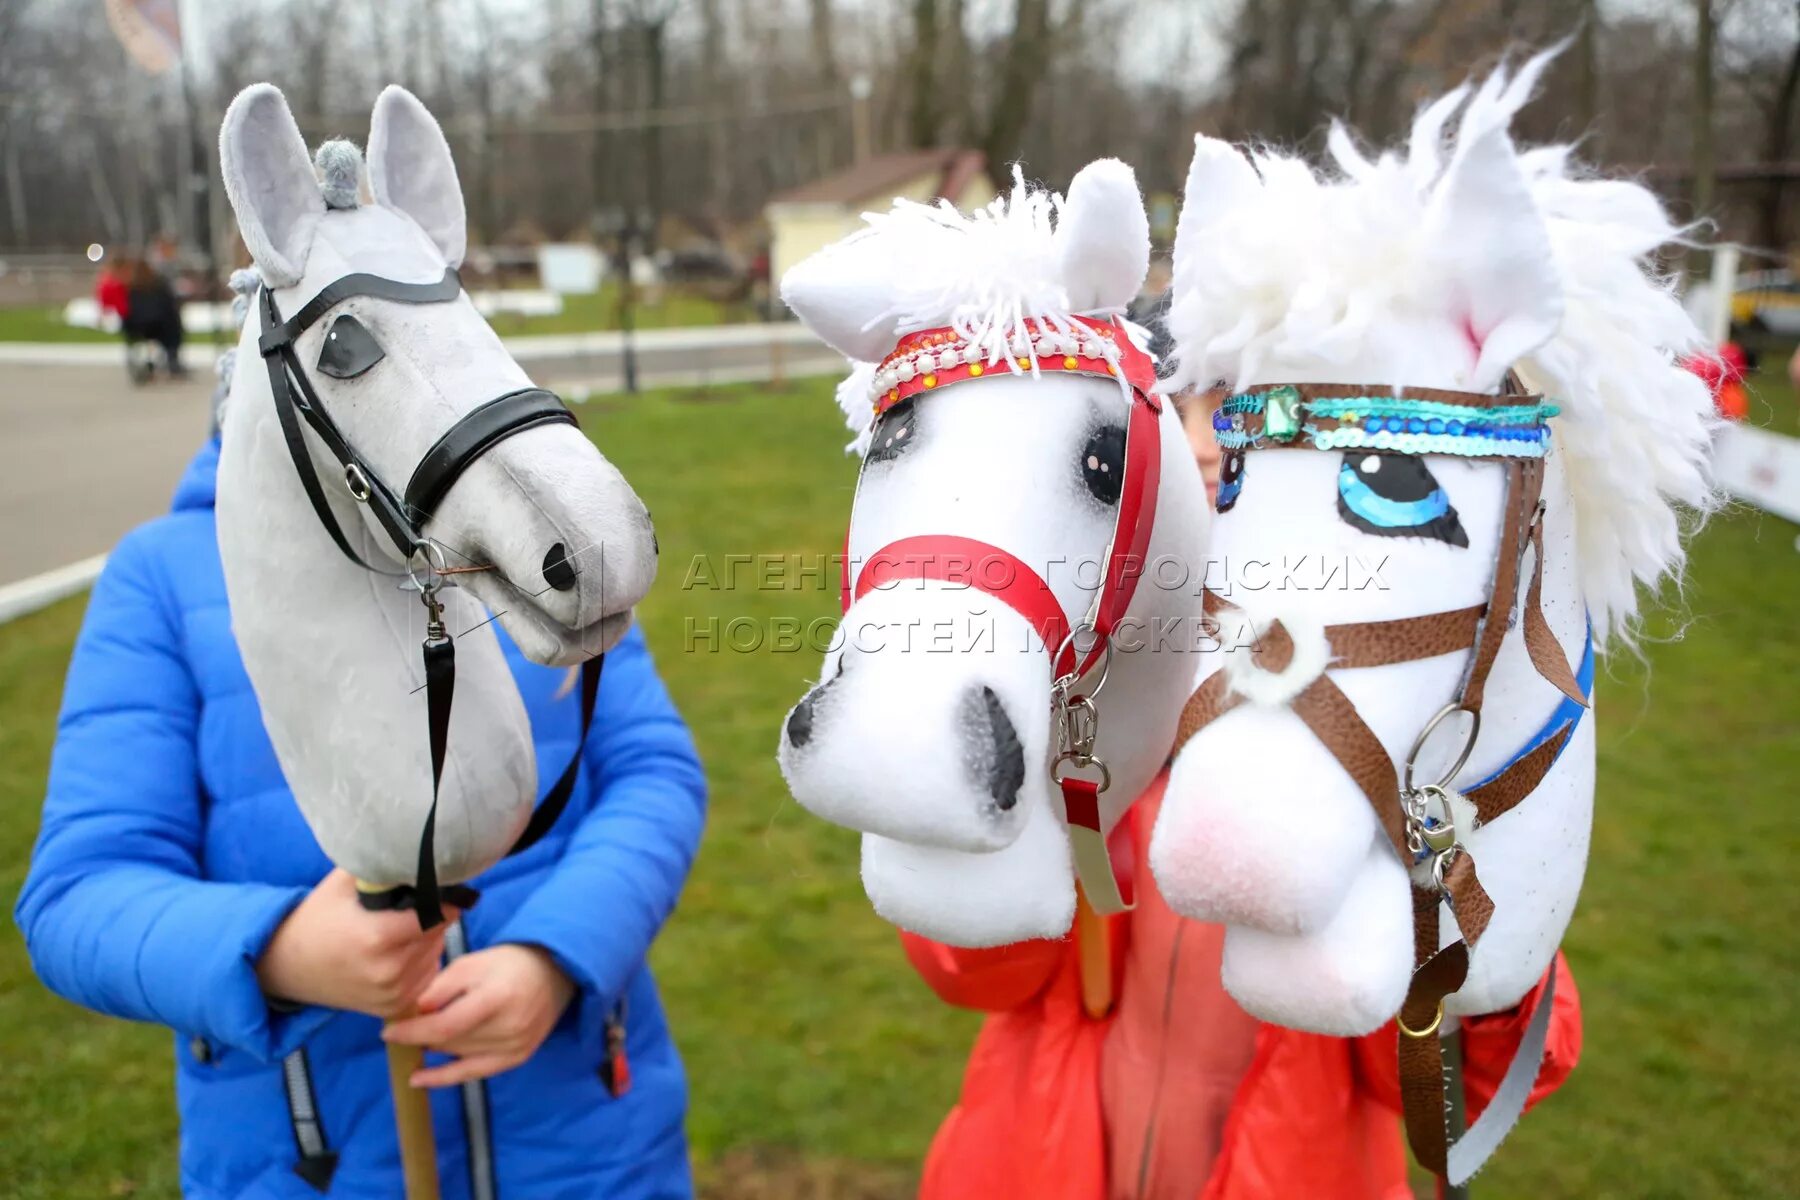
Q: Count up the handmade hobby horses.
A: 3